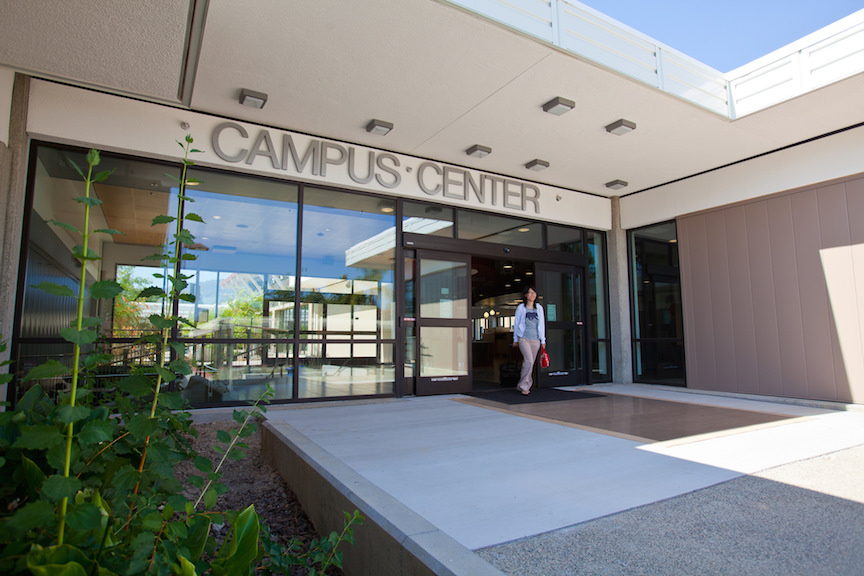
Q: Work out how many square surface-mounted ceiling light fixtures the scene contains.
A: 7